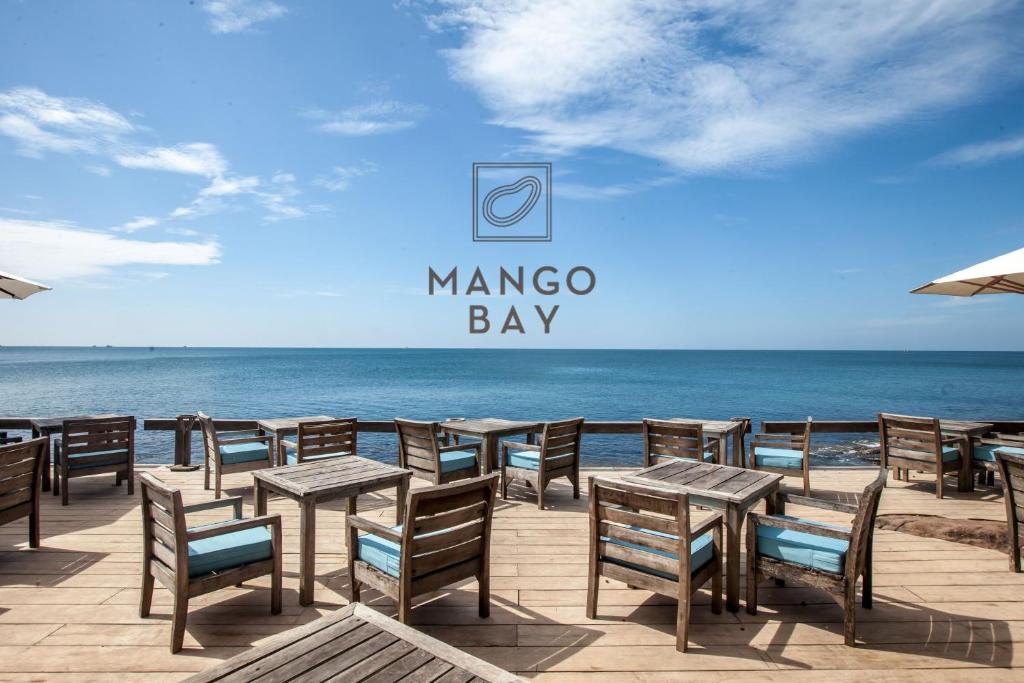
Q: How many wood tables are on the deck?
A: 8